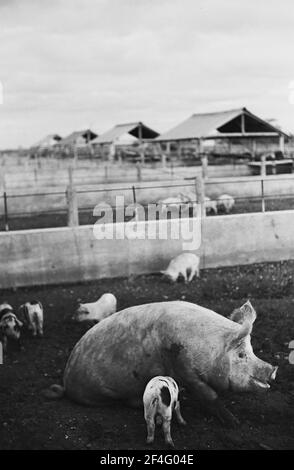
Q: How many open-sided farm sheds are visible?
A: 4